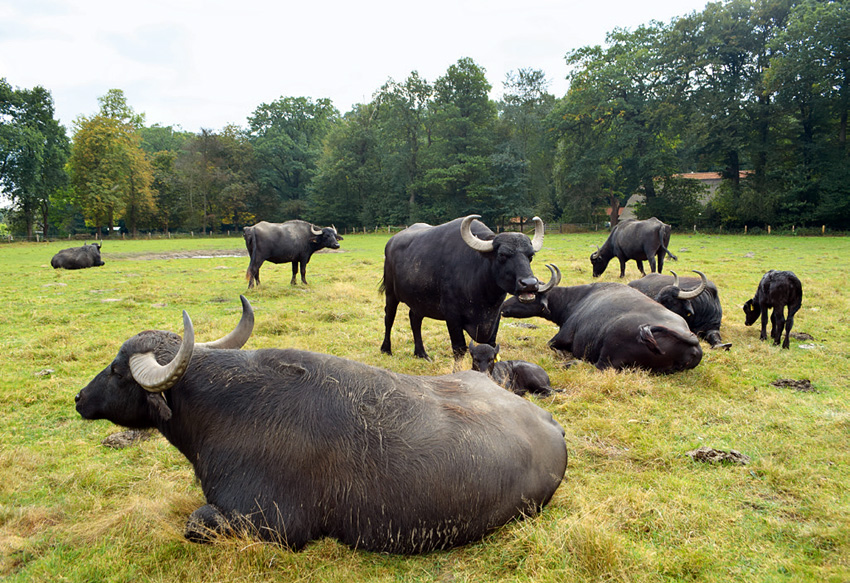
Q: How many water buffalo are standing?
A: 4